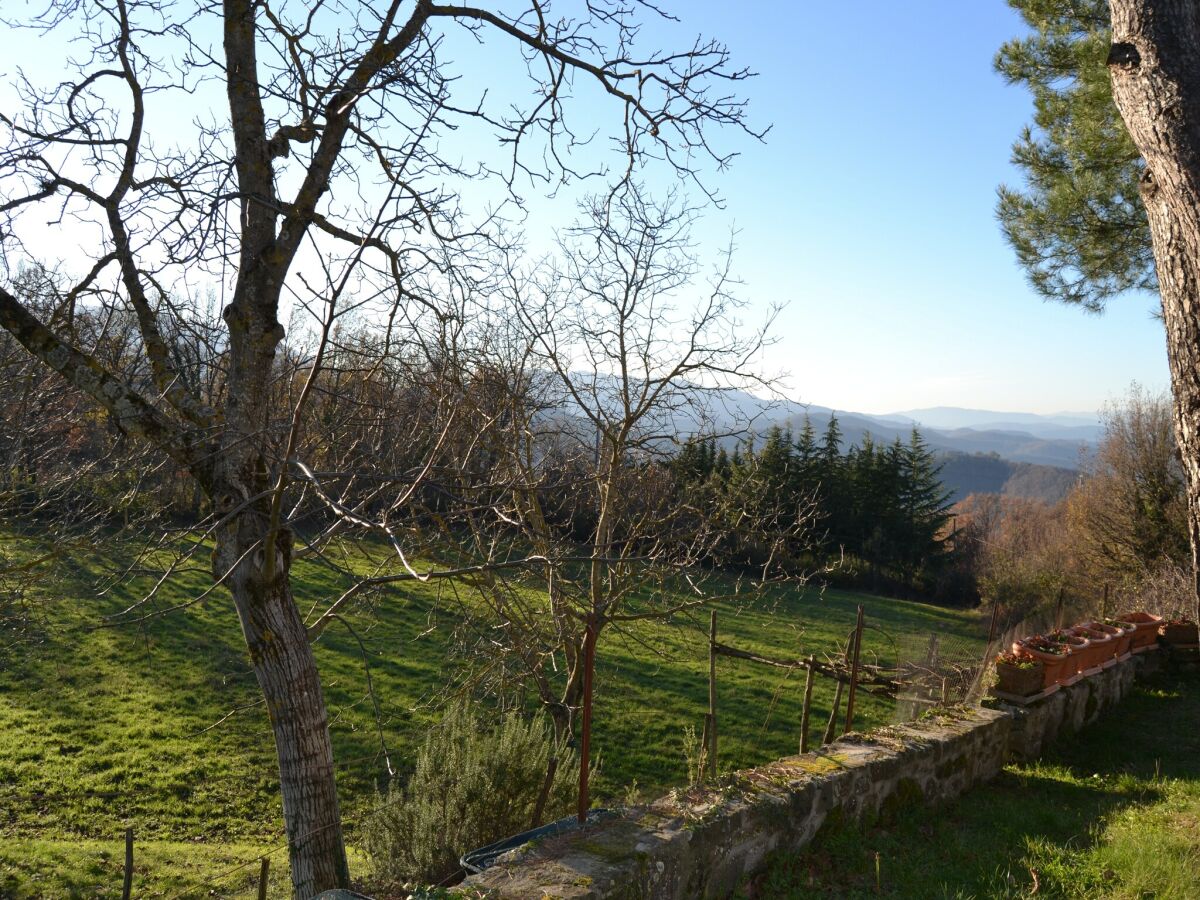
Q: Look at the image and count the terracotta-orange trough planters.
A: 6